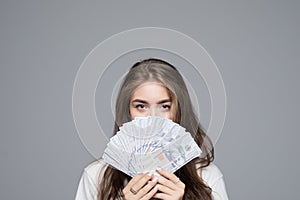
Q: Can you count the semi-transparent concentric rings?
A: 2